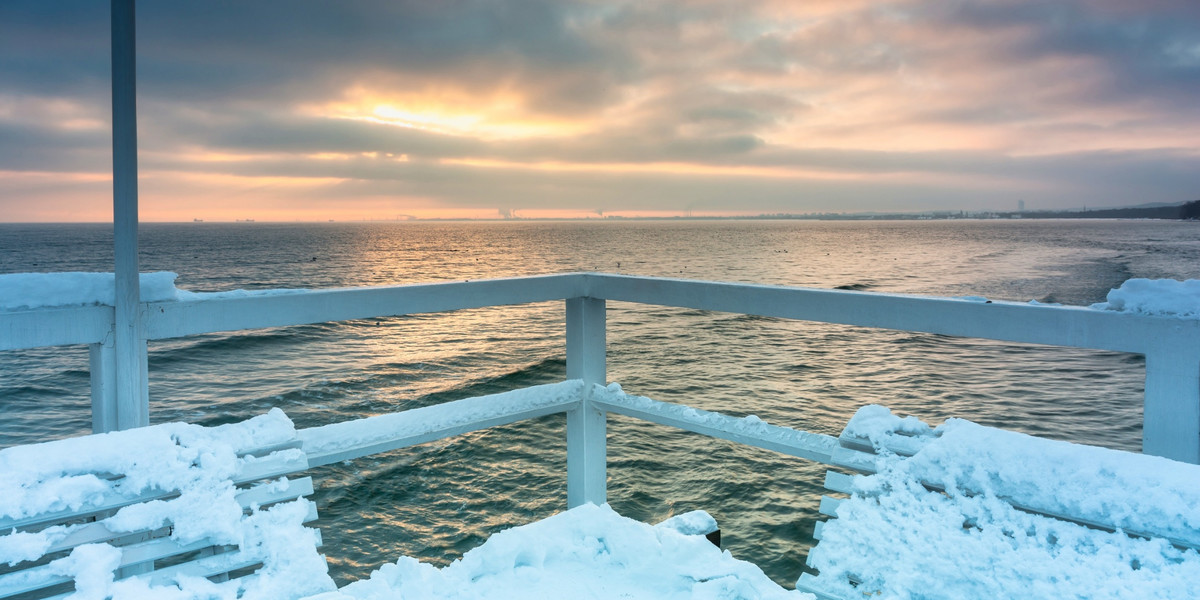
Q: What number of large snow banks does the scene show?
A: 3